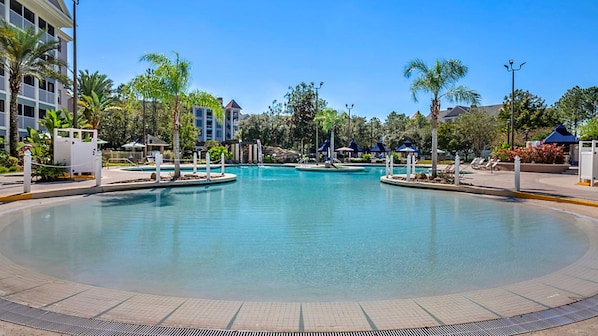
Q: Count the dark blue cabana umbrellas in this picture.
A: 5